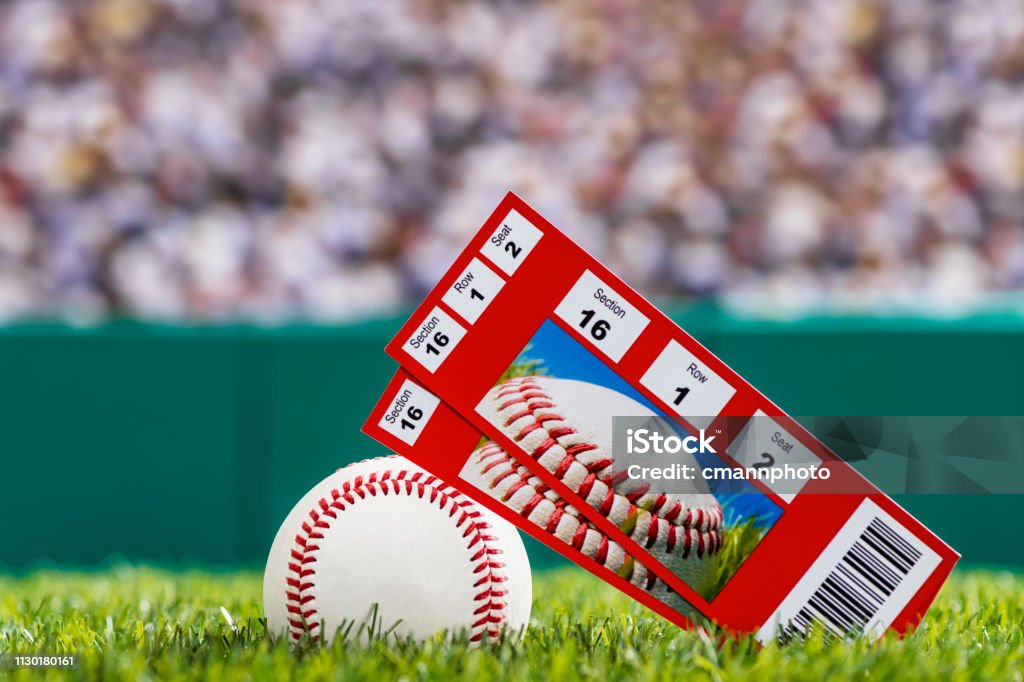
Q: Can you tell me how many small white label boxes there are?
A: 7